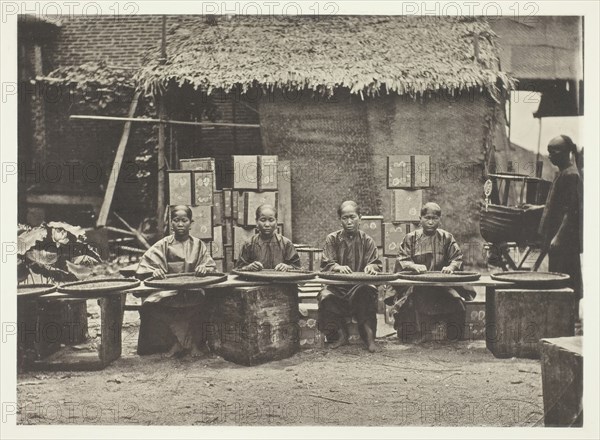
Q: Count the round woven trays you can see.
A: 7